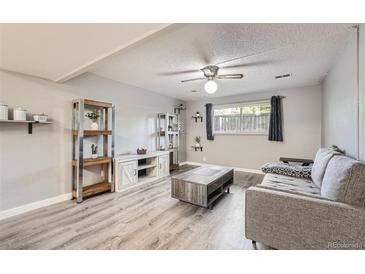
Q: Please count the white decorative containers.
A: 3